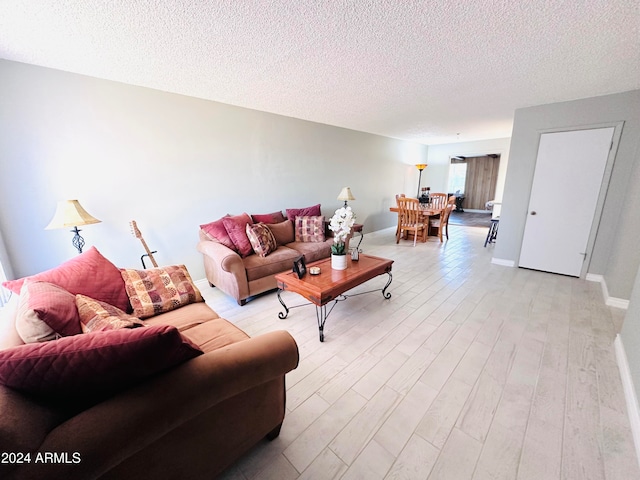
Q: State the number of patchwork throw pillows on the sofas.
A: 4